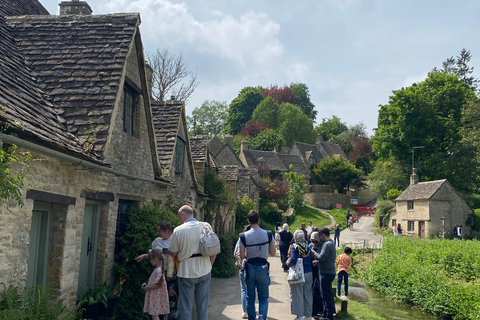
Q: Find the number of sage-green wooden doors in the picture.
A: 2